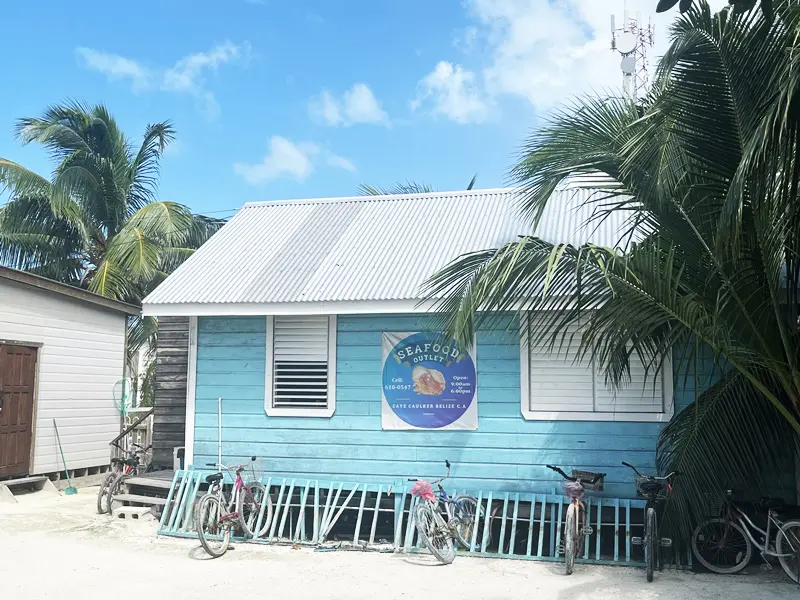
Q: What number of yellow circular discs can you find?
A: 0